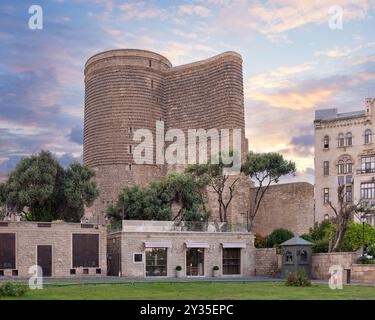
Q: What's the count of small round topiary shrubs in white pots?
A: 2